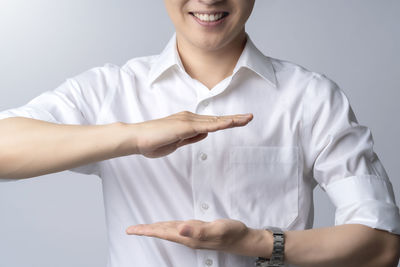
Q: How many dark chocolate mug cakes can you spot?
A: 0